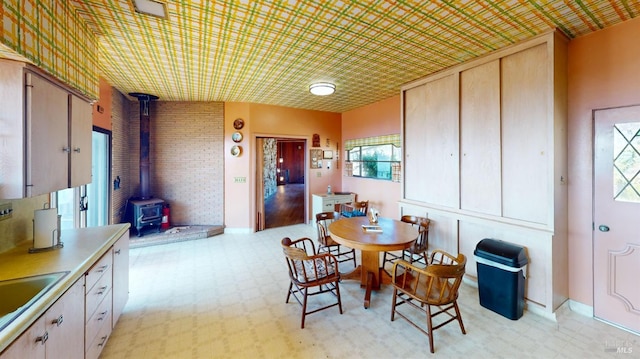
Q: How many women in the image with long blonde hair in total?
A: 0